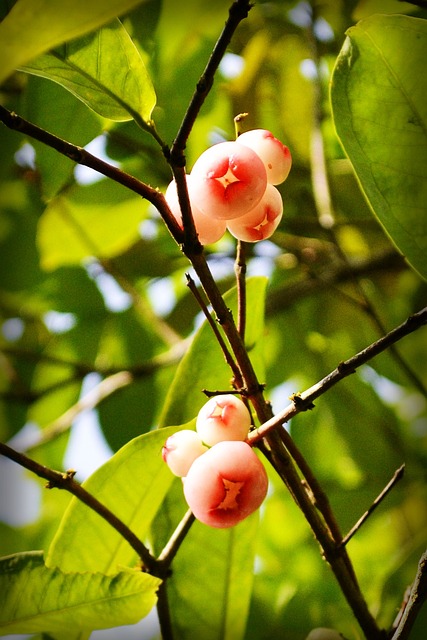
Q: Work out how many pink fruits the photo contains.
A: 7